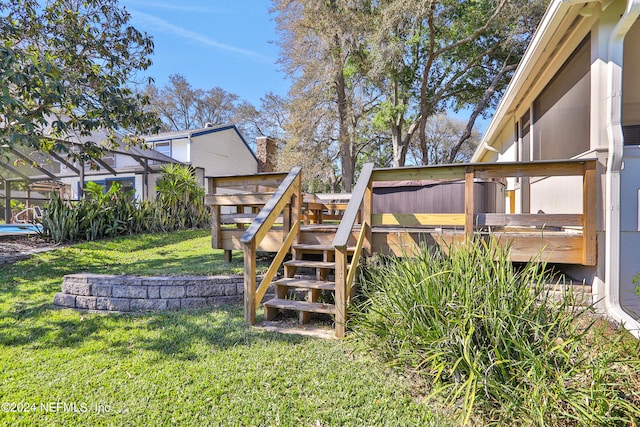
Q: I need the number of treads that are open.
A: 4